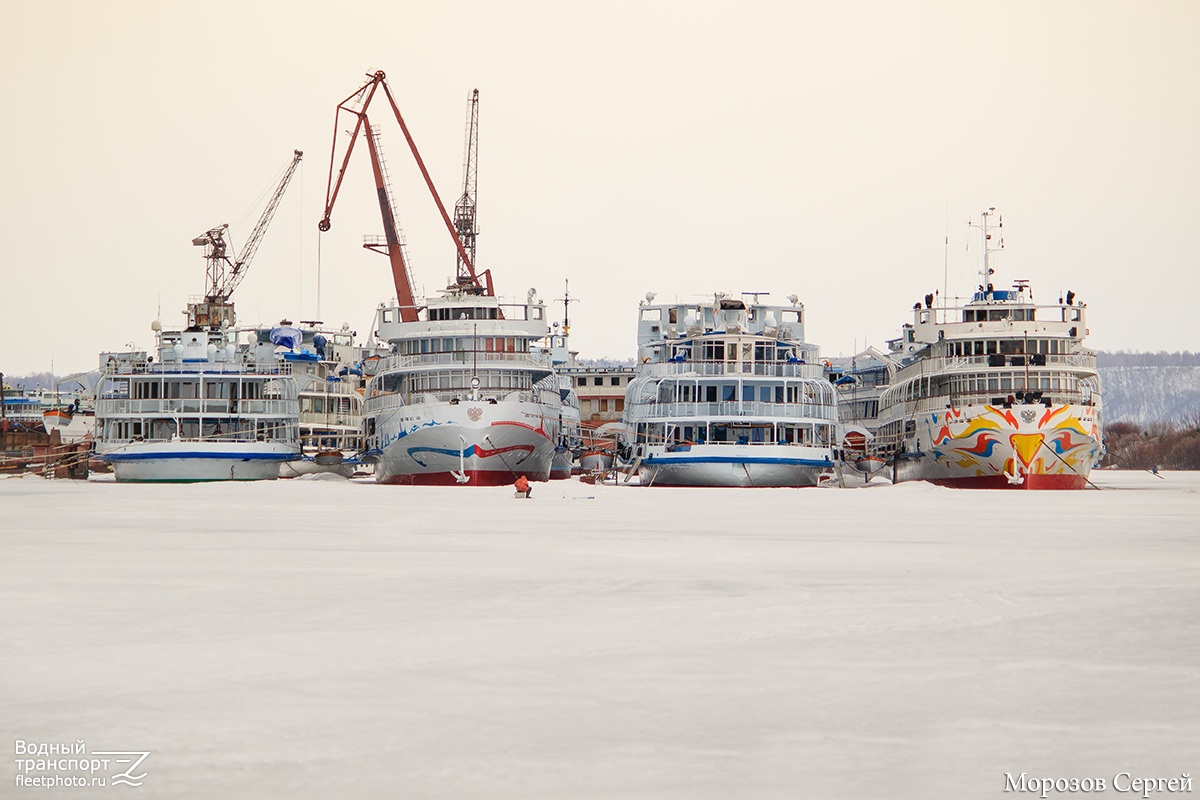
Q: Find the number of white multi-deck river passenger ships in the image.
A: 4